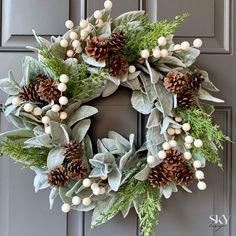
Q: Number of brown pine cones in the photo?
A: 15